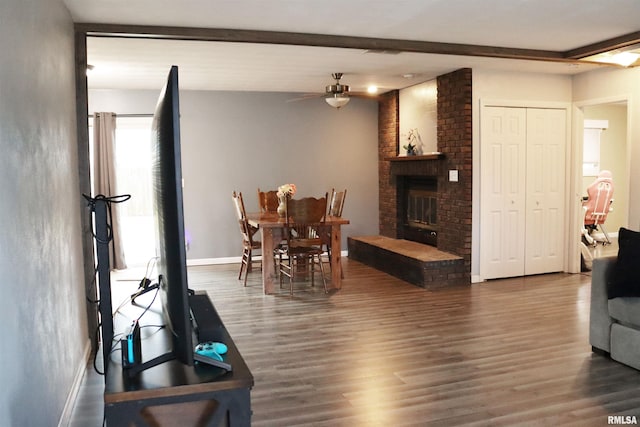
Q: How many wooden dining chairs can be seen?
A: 4